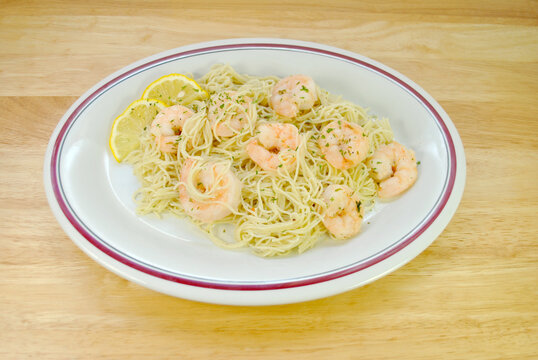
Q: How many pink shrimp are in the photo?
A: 8